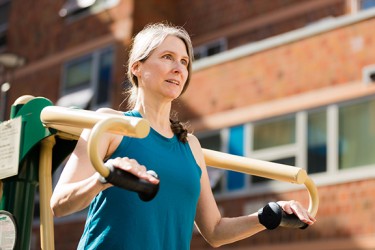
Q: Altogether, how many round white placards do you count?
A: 1